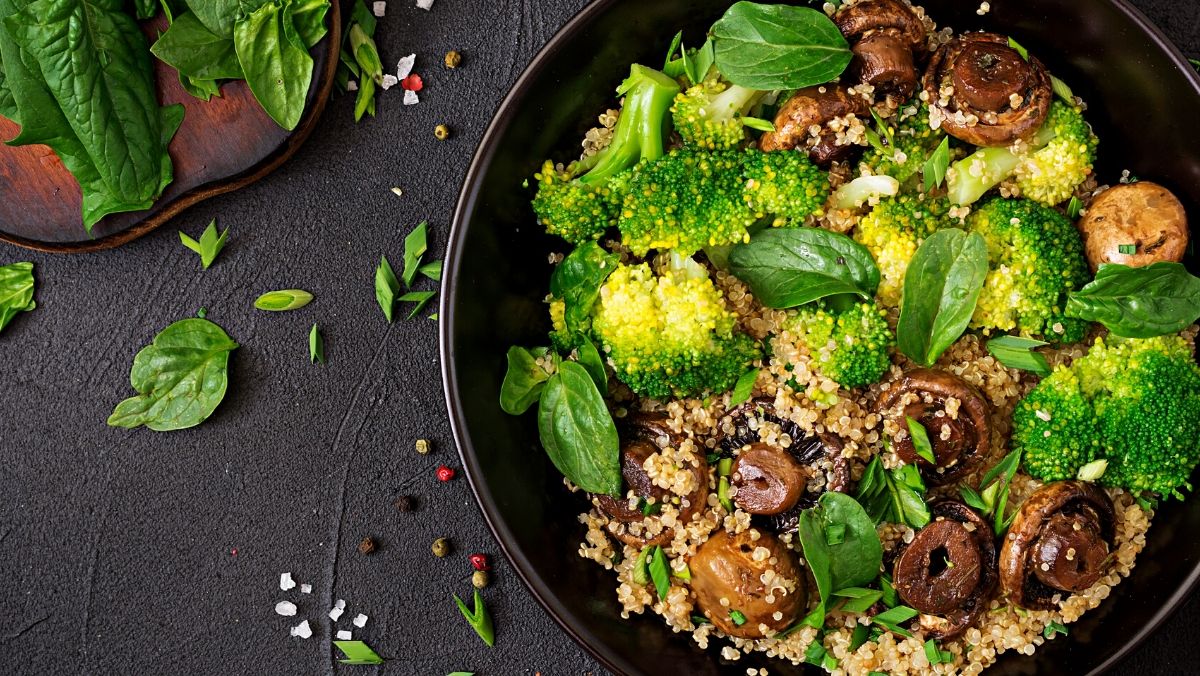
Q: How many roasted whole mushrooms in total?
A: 10